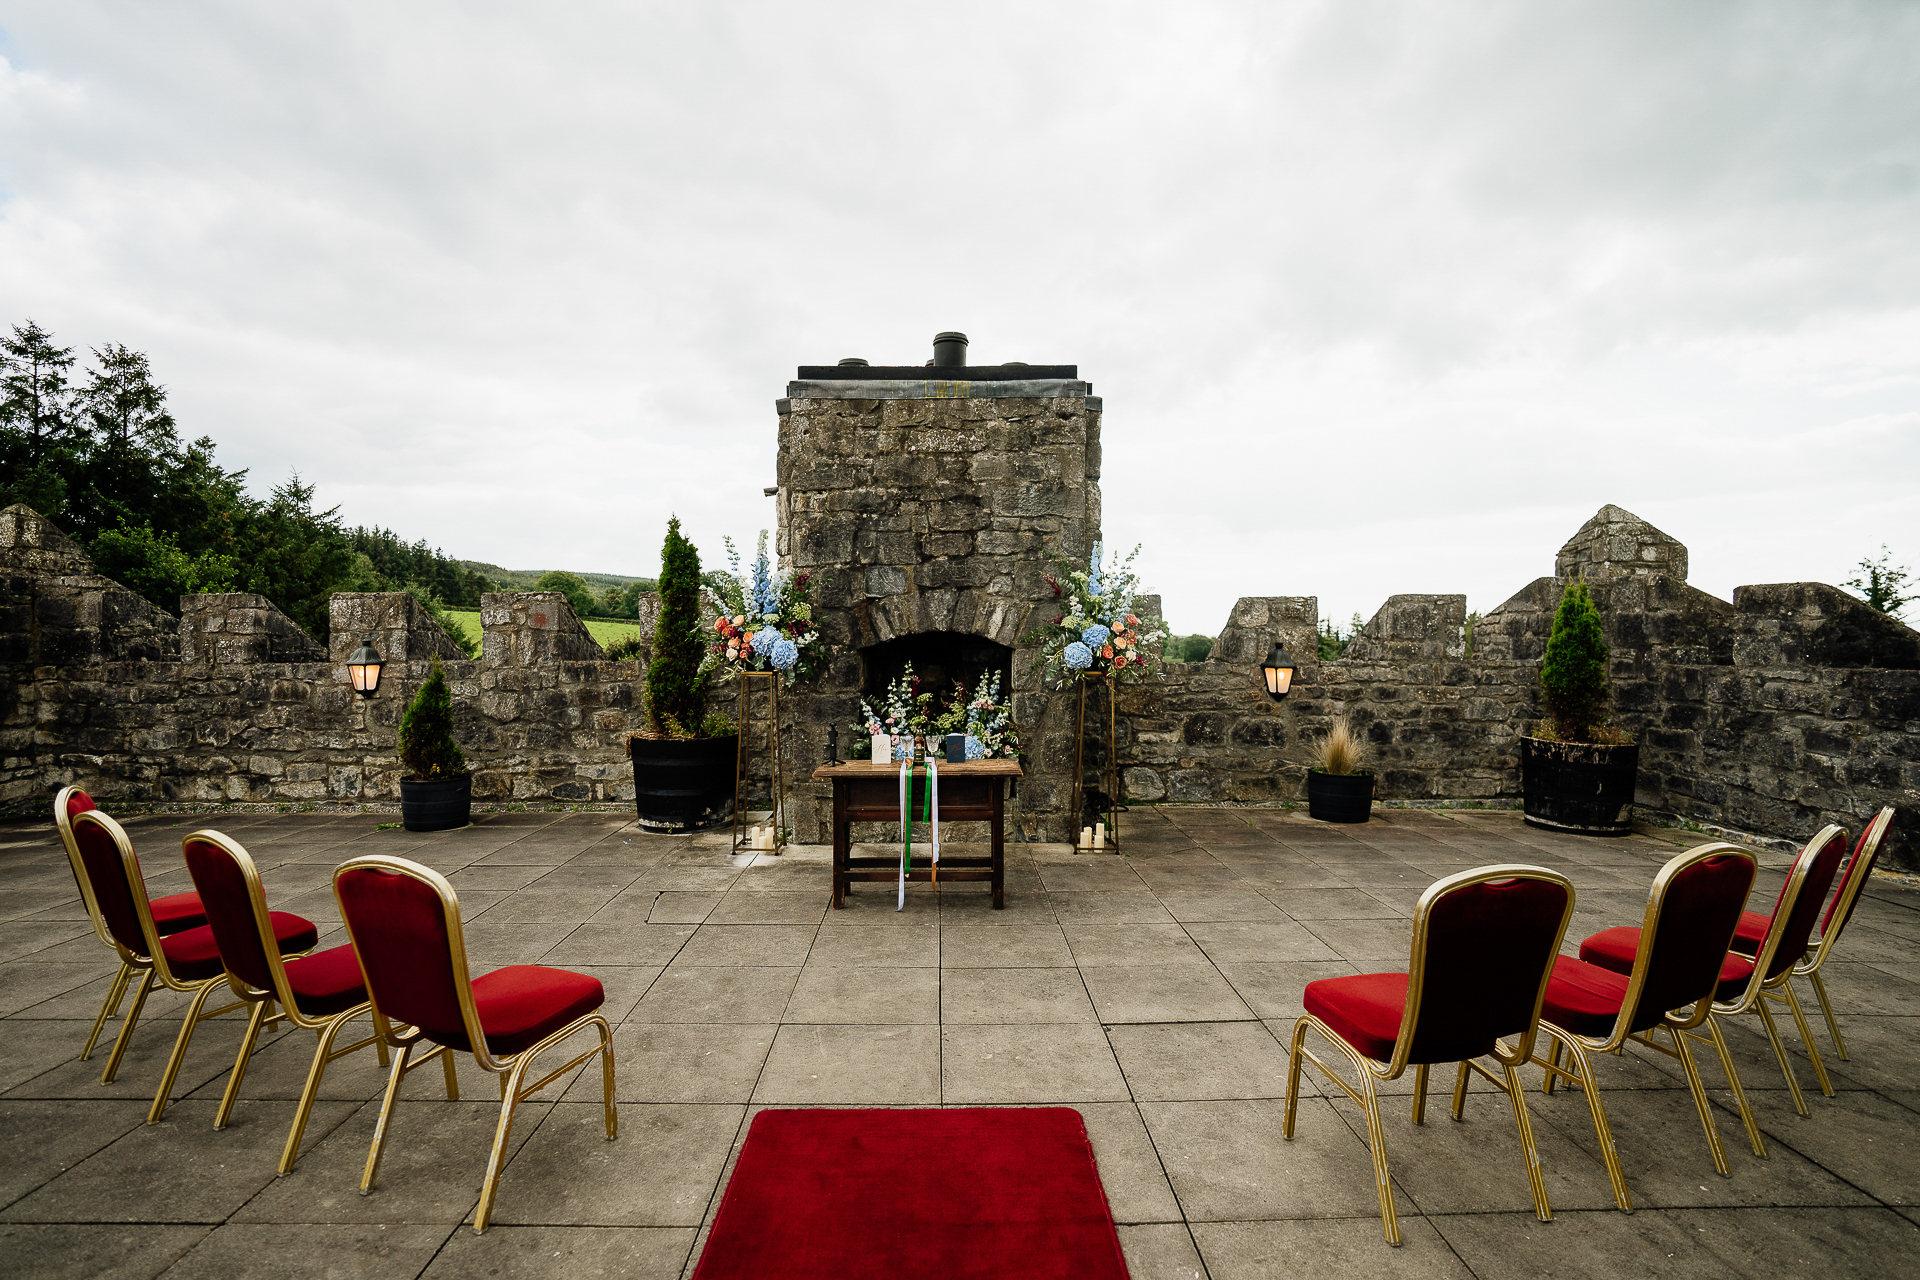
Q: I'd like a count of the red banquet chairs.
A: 8